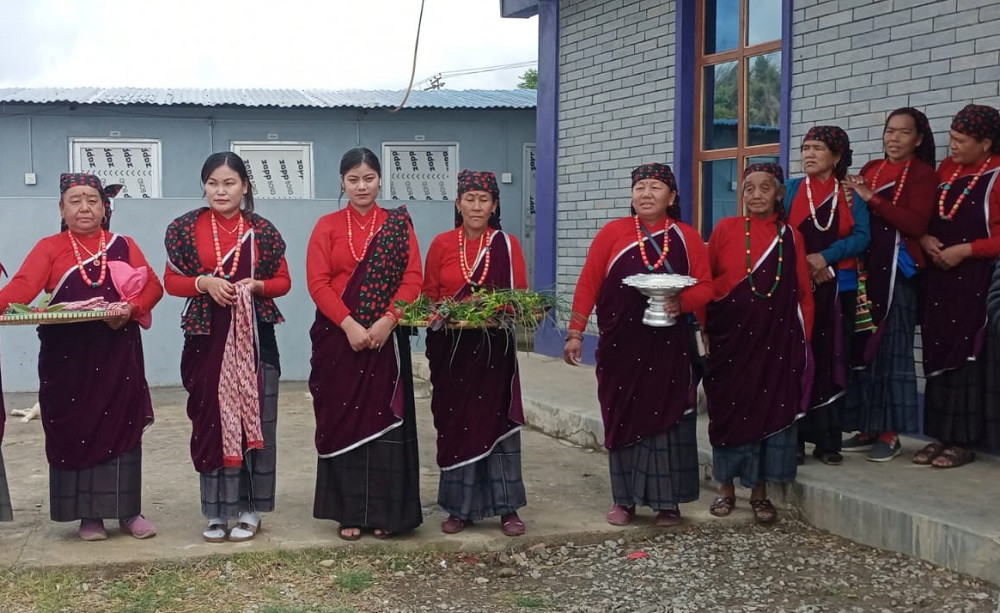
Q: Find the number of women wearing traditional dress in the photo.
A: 9